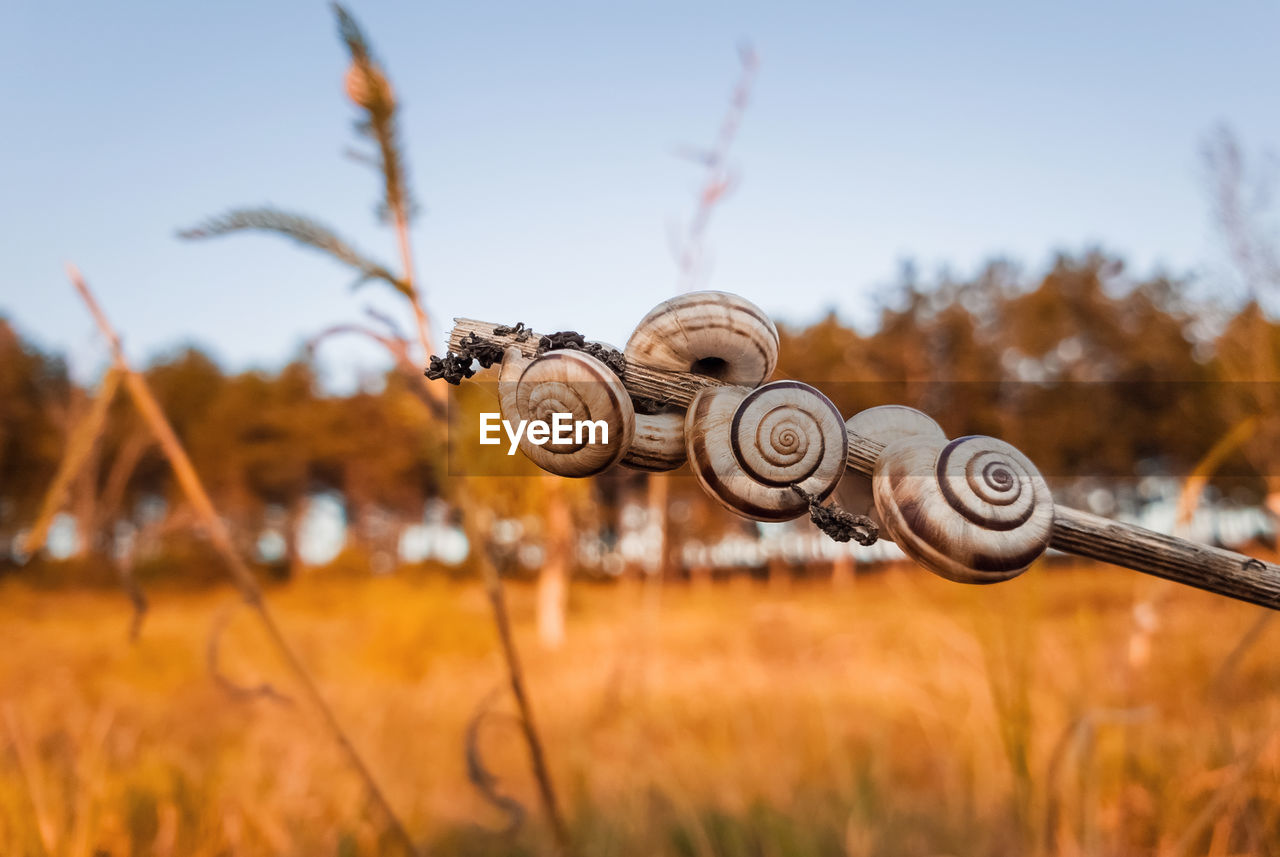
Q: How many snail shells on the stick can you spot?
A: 6